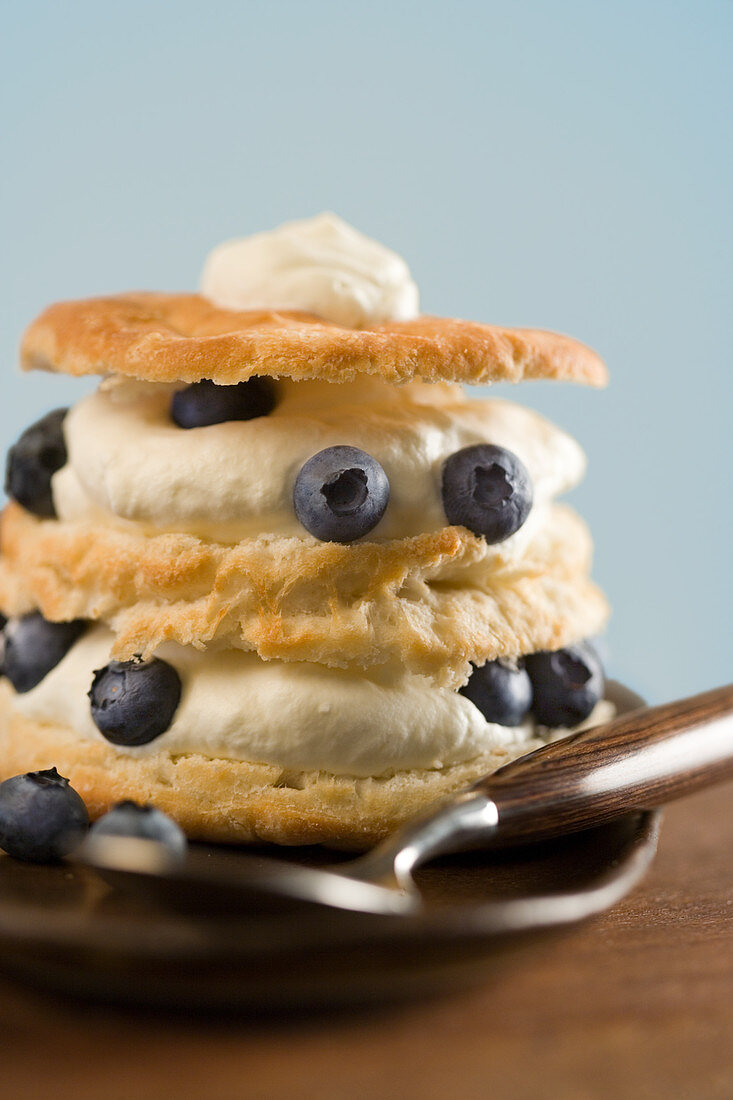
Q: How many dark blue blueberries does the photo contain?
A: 10